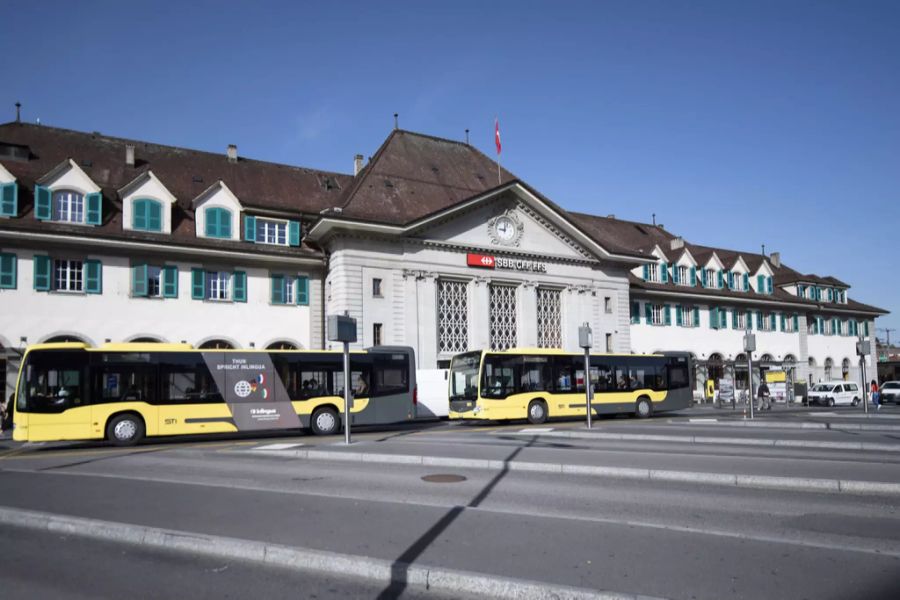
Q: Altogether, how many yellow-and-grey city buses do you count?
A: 2